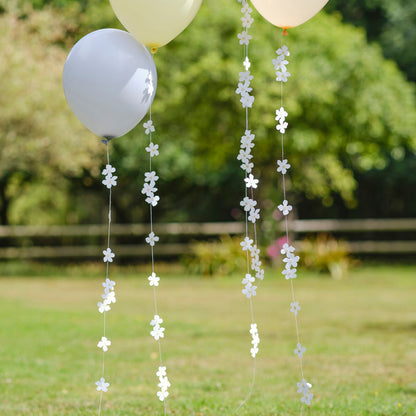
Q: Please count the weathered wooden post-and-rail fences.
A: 1